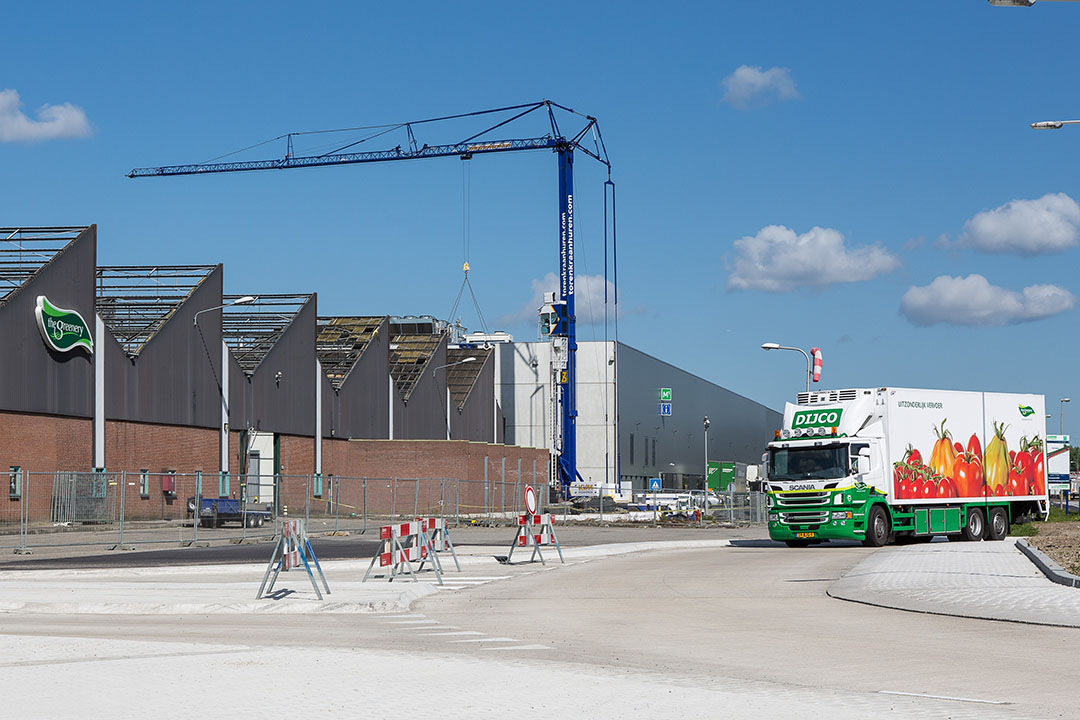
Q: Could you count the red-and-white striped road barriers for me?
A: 4